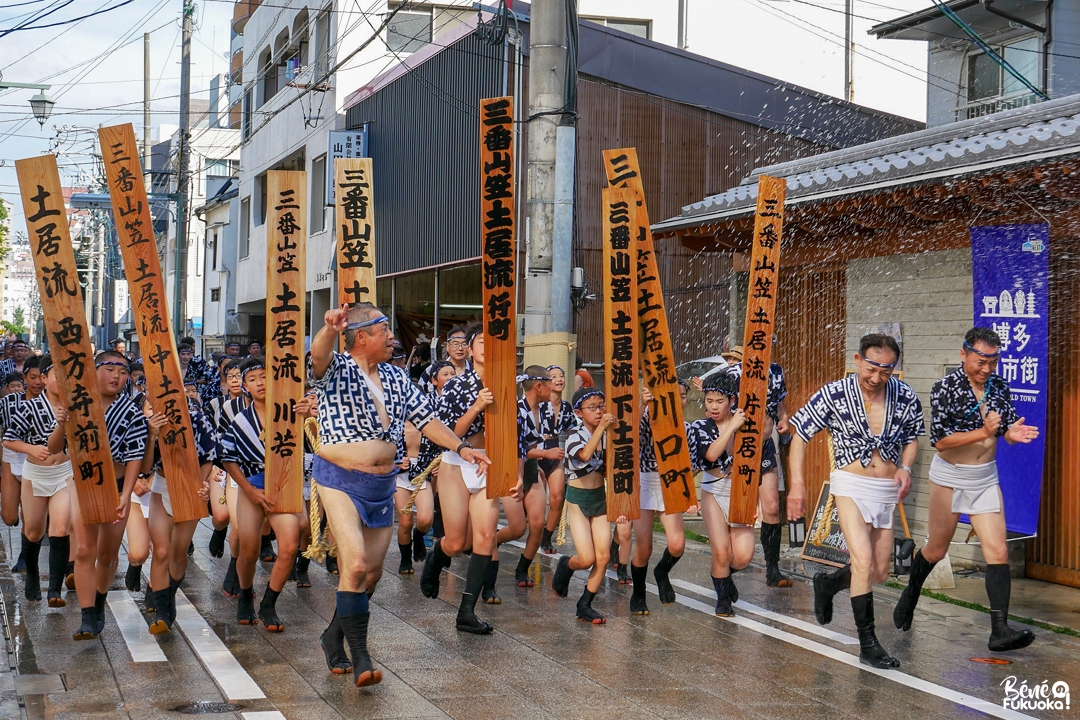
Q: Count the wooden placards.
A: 8